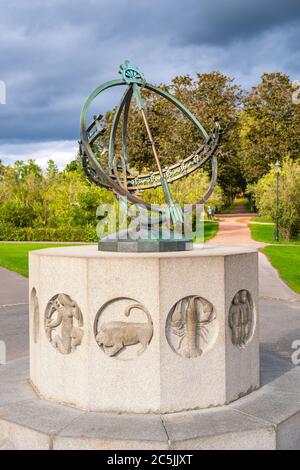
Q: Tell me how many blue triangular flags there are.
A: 0